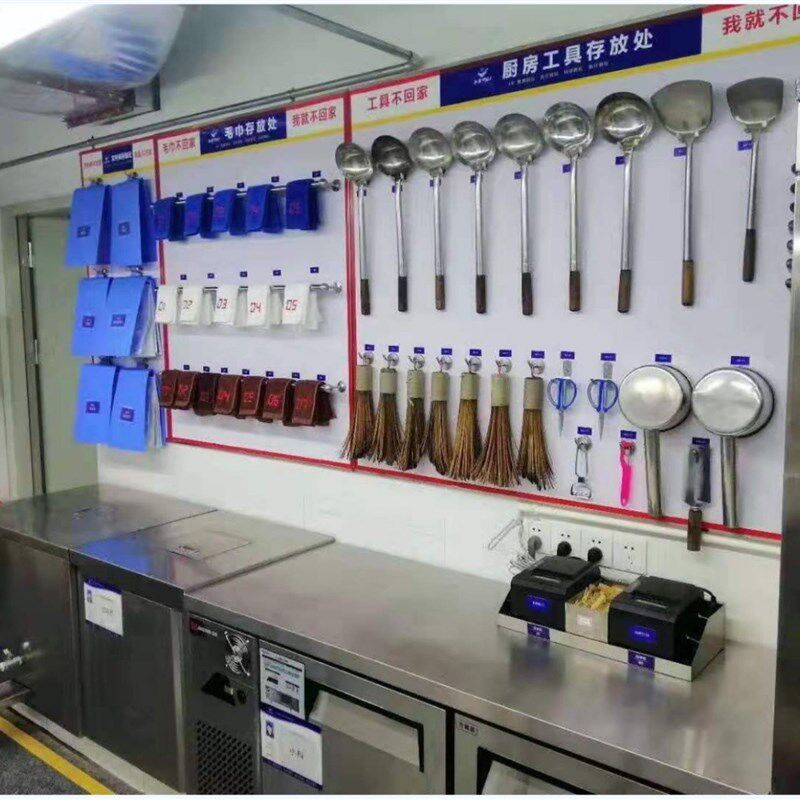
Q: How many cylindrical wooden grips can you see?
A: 10